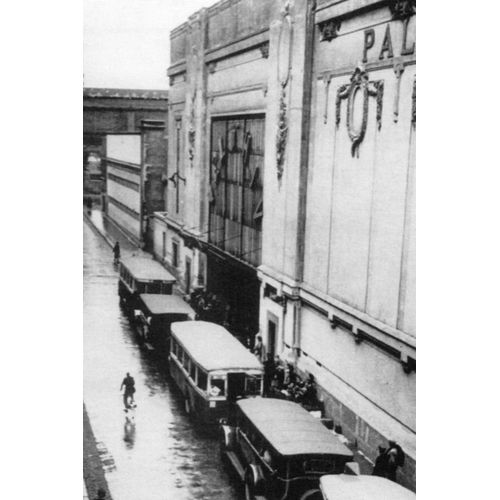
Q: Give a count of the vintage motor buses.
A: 5